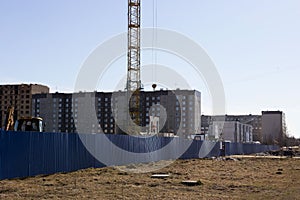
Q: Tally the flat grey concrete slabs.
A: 2